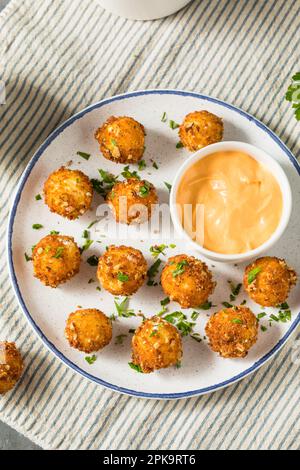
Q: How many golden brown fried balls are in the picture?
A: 12